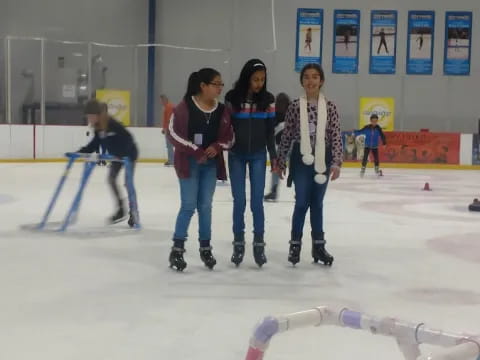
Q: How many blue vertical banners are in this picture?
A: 5